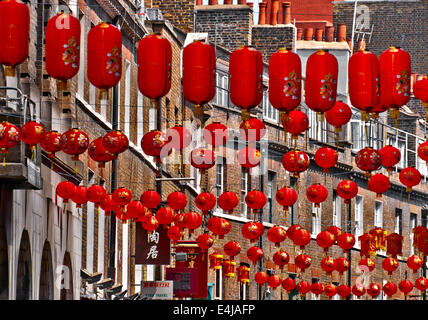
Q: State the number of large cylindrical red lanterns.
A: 10